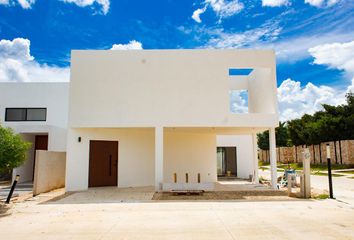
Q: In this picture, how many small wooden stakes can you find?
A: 3